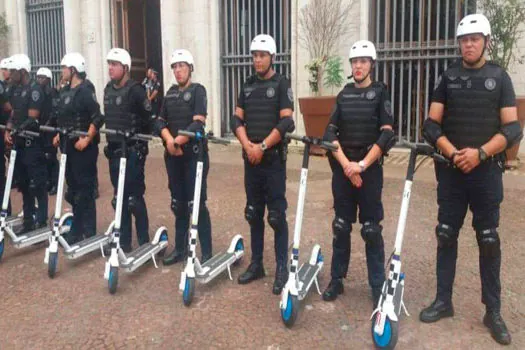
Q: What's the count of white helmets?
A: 9